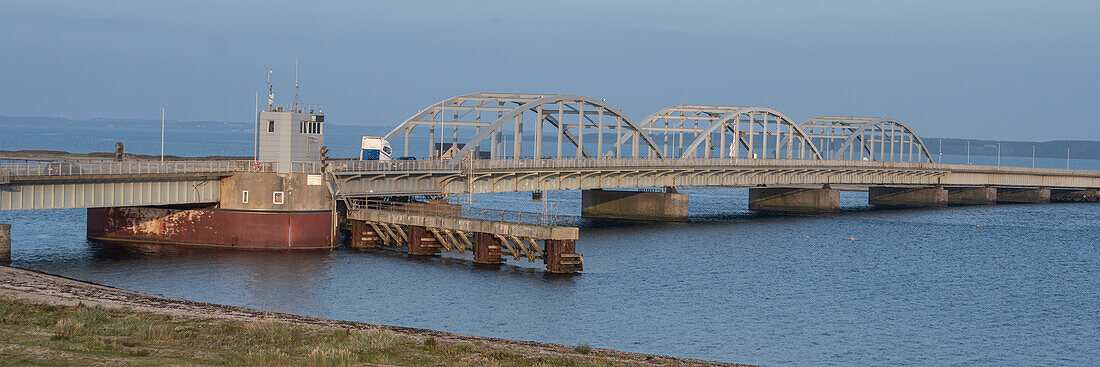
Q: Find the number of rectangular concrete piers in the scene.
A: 5